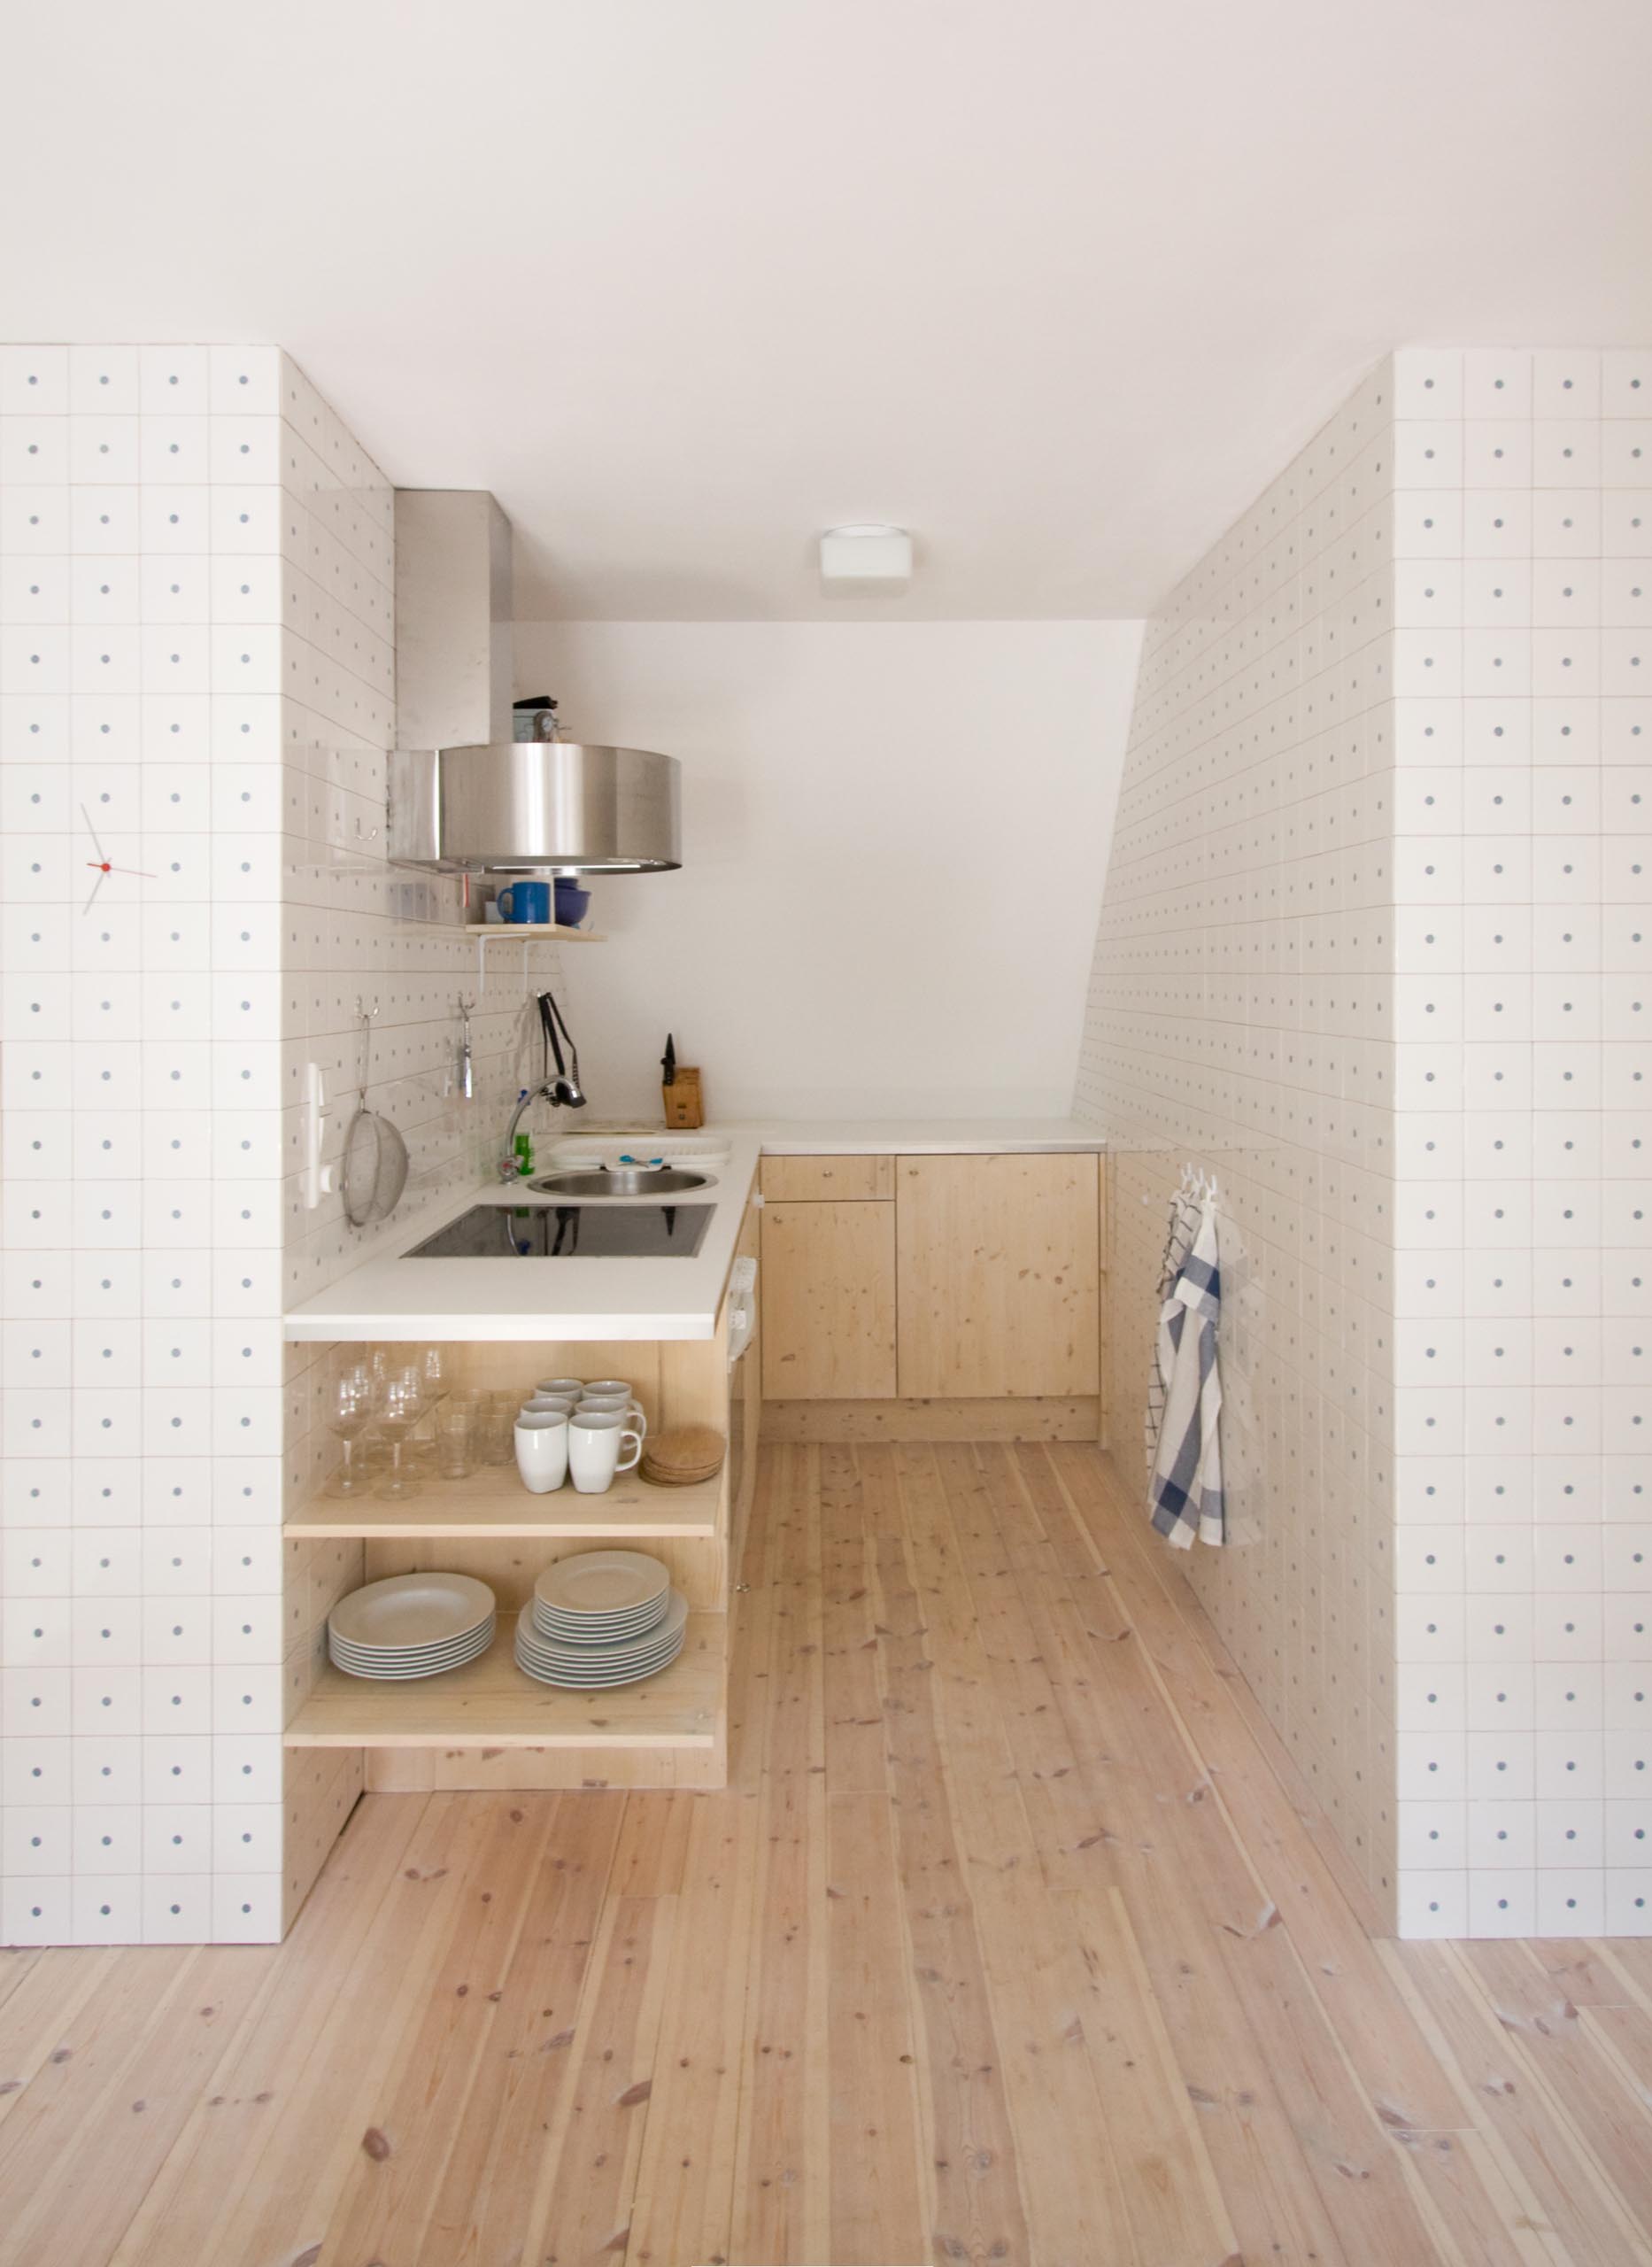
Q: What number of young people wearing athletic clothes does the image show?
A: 0